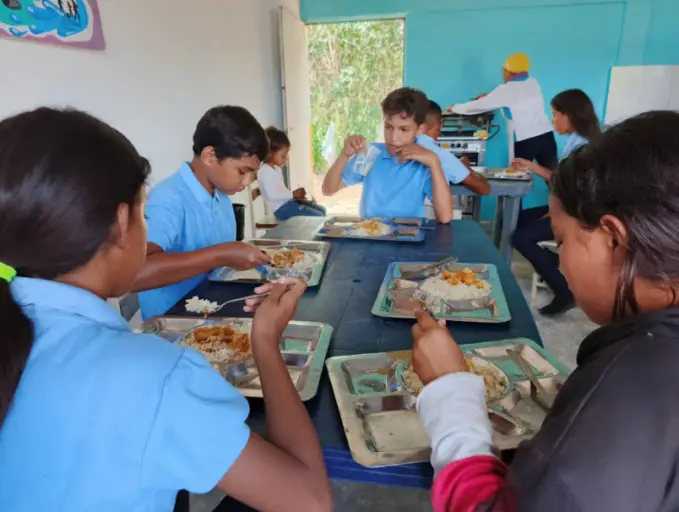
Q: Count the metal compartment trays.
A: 6